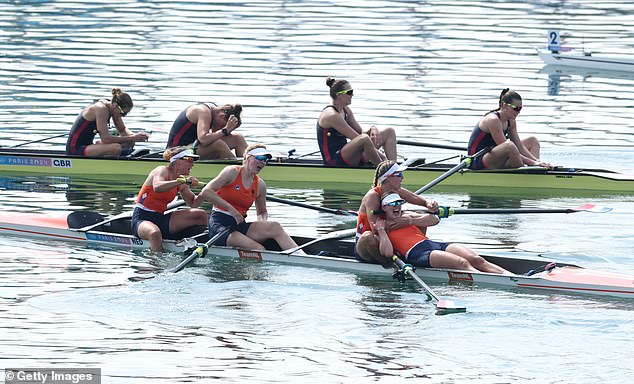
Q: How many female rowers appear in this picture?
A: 8